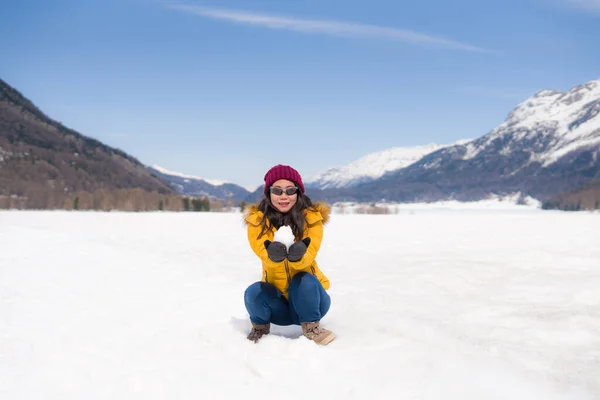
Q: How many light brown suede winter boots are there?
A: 2